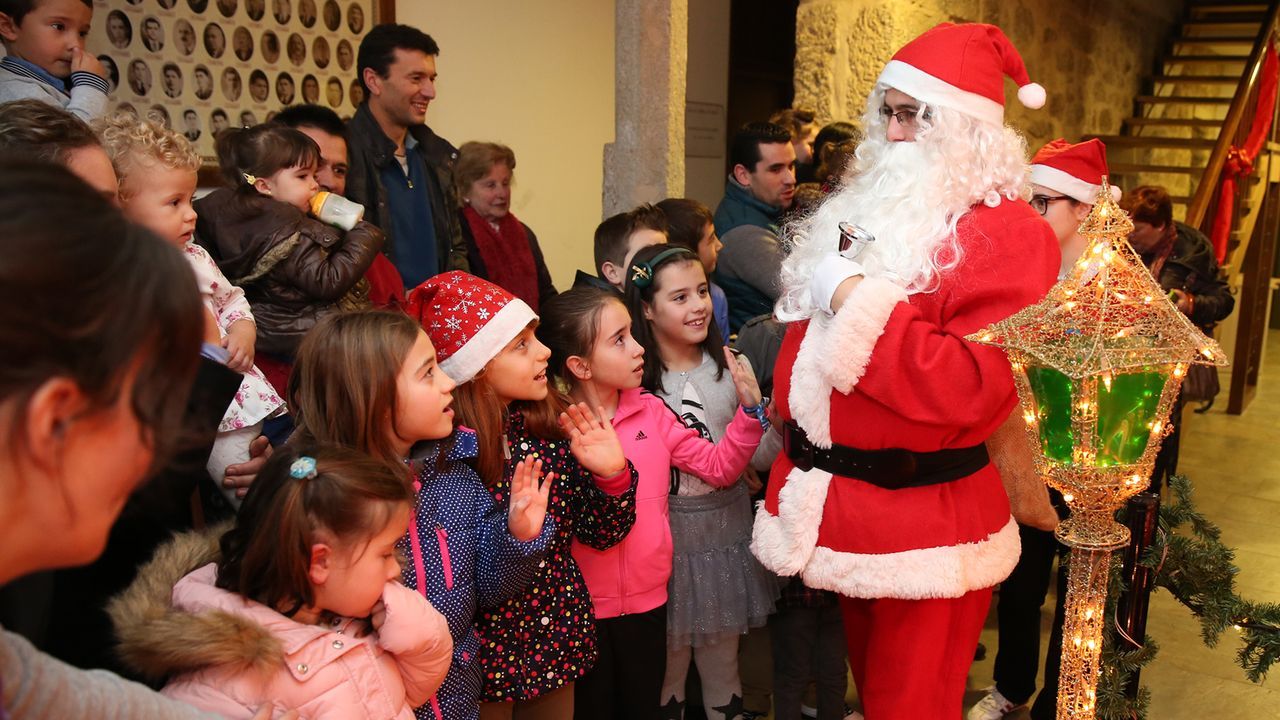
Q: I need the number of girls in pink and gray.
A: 3